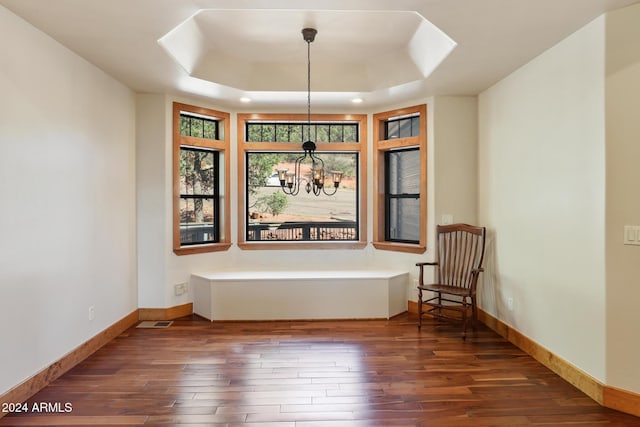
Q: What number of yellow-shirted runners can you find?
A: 0